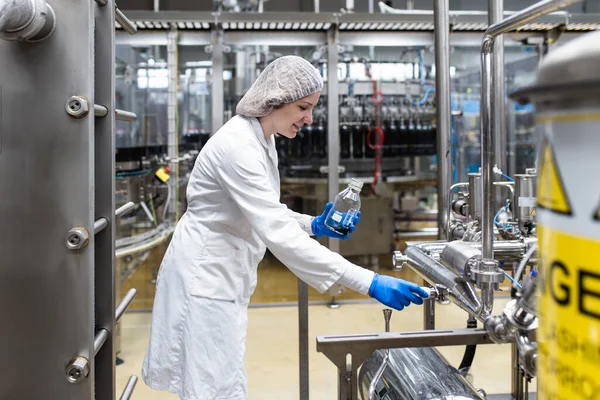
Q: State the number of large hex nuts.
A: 3